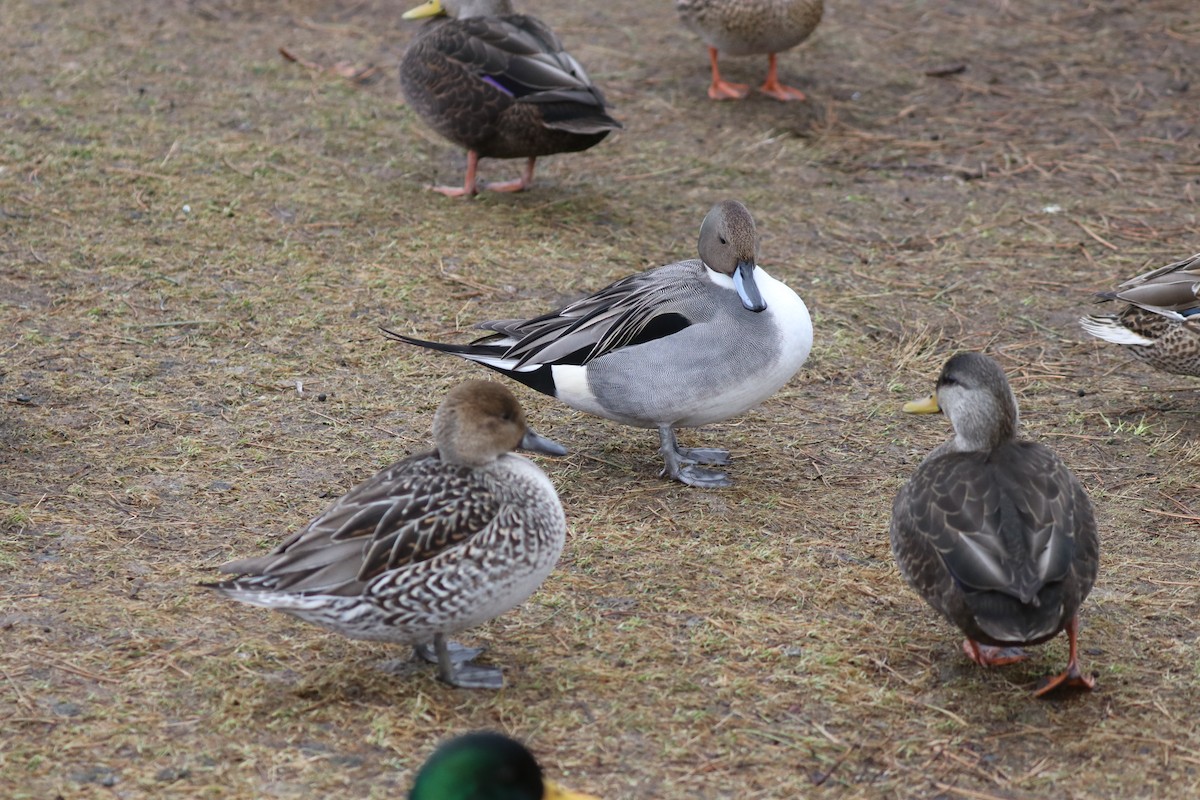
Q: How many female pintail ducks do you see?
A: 1